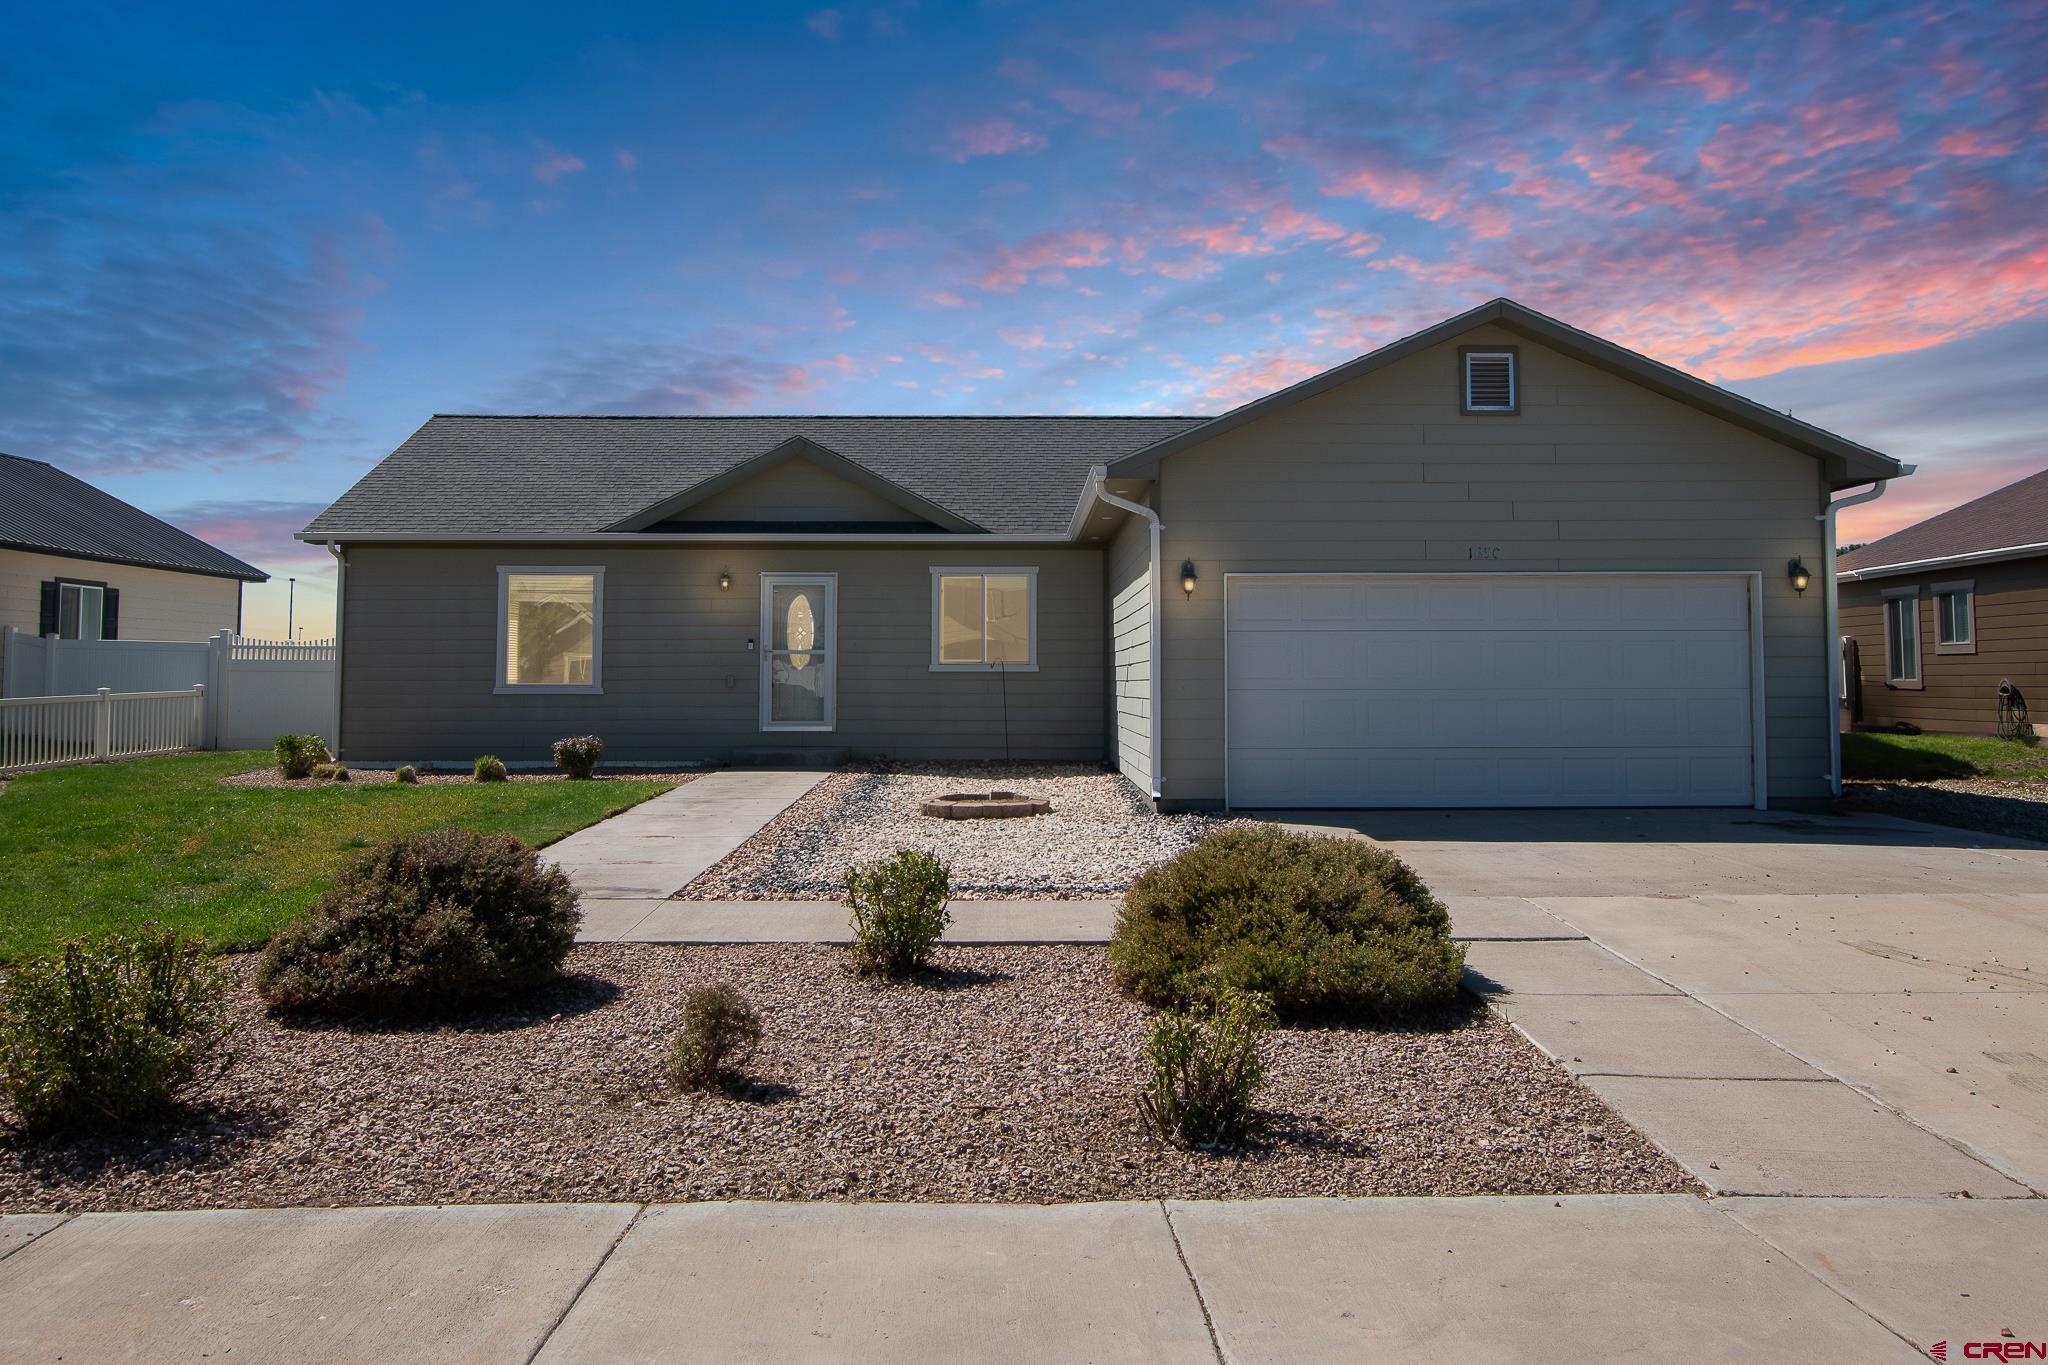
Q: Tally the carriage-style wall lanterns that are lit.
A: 3